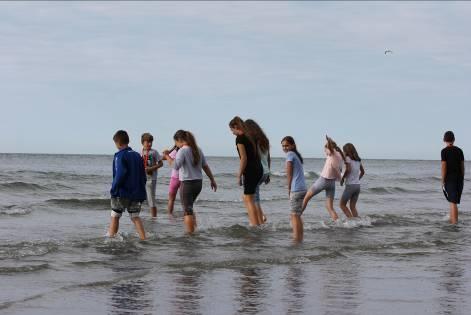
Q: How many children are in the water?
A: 10